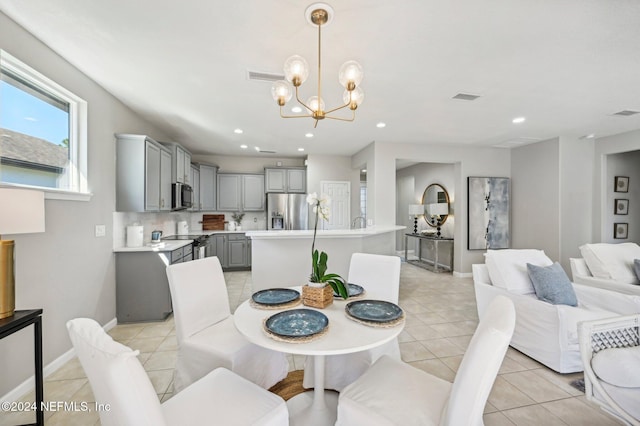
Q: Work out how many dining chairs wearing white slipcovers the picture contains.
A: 4